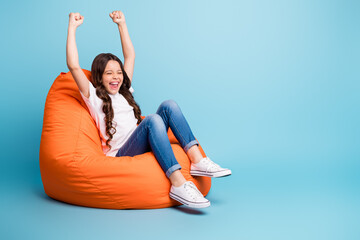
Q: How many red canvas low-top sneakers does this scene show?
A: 0